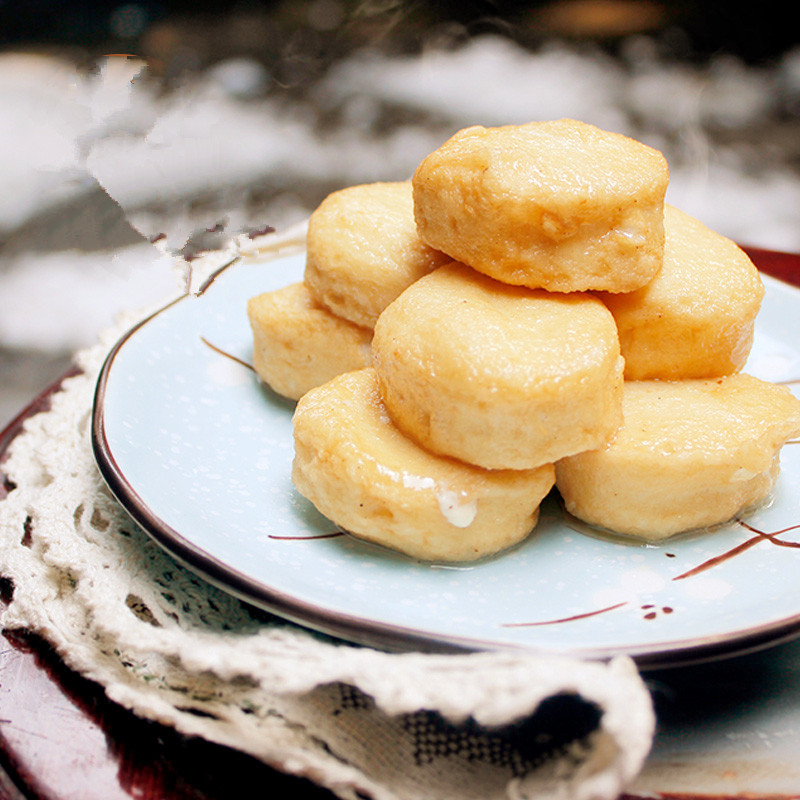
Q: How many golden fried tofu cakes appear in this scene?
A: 7